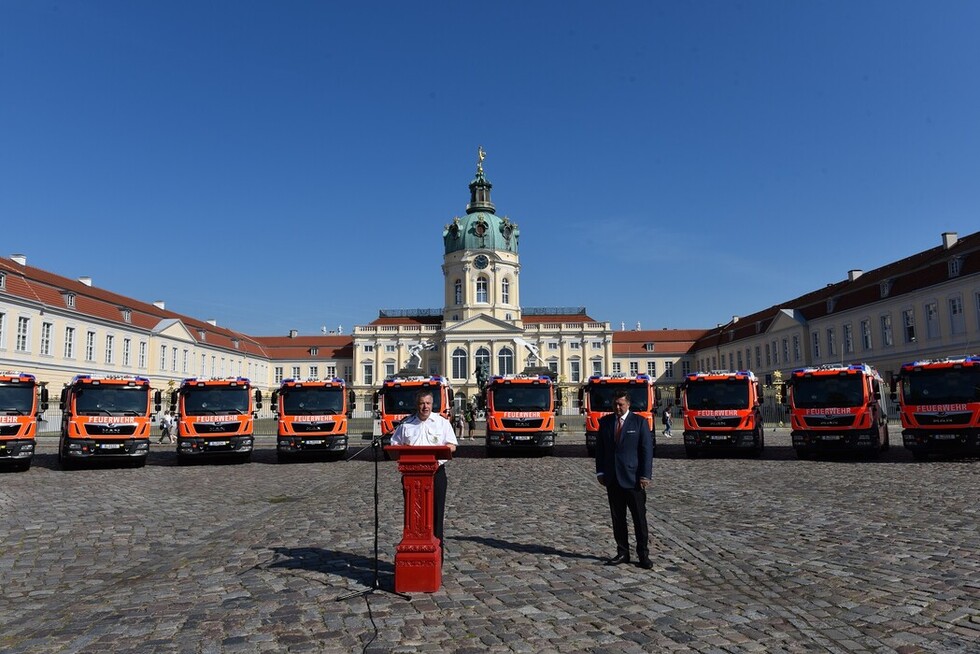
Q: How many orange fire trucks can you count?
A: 10